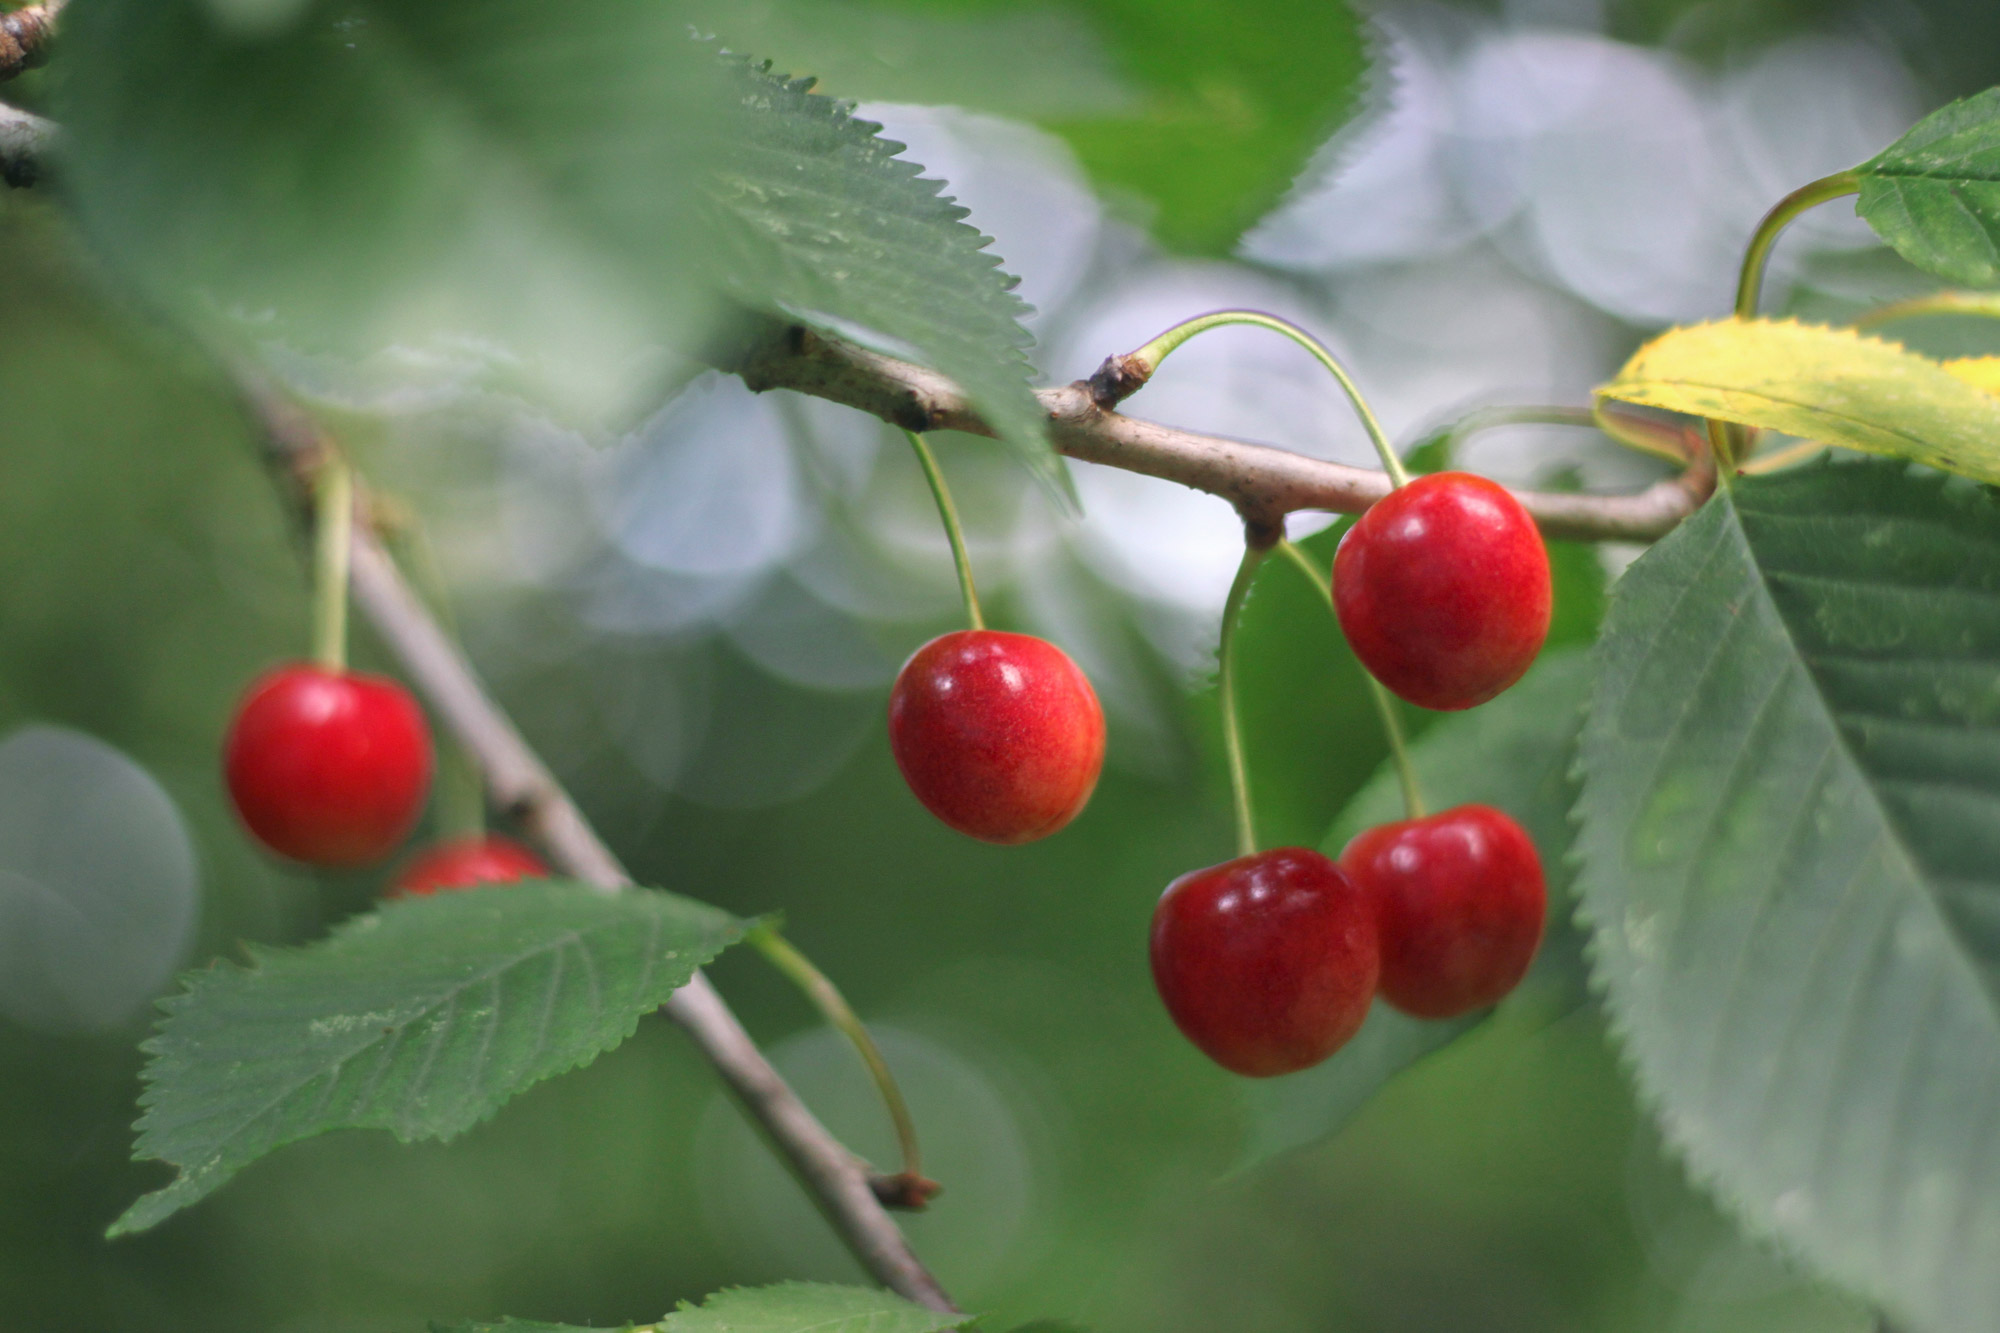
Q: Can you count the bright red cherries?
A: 6